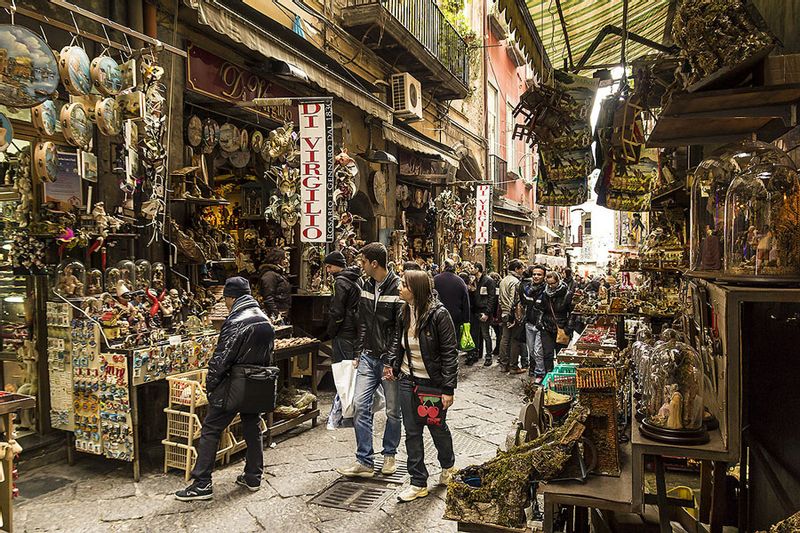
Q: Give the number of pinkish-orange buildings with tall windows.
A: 1